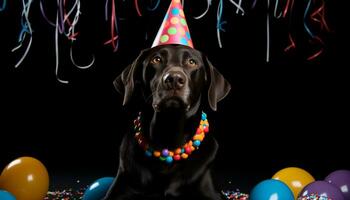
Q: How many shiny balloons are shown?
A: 7